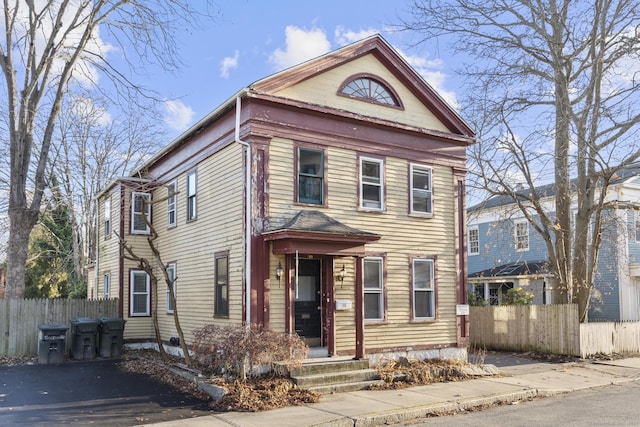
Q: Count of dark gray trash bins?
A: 3